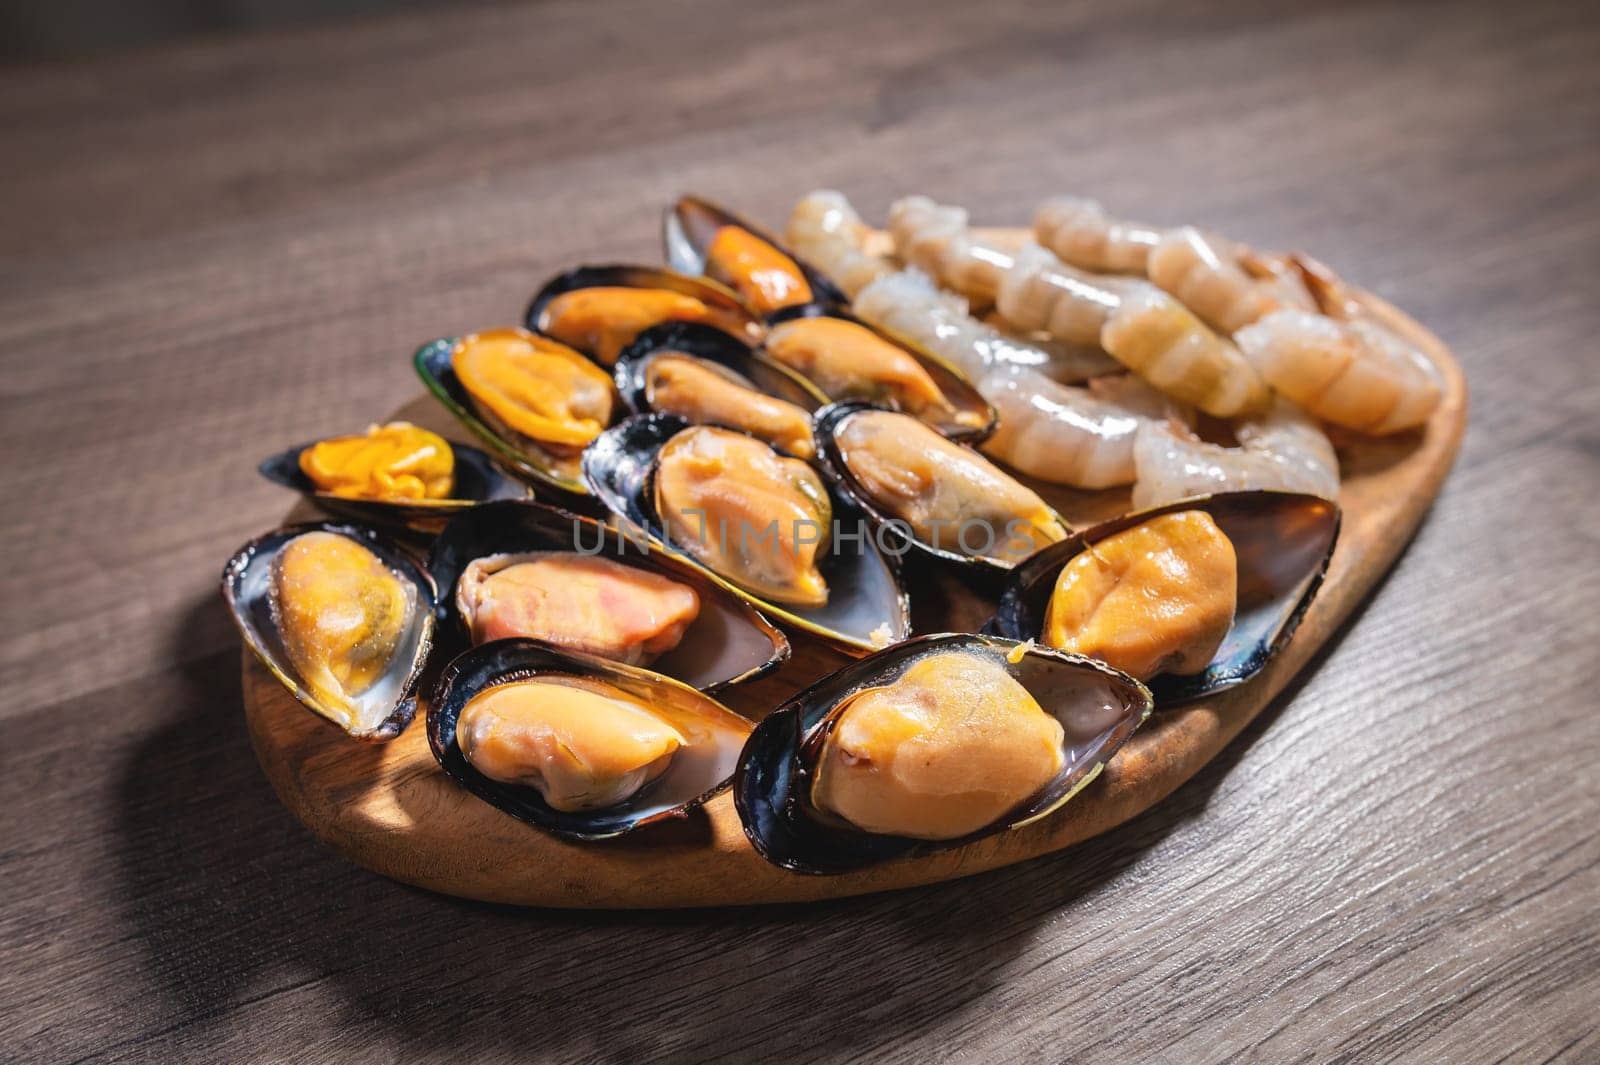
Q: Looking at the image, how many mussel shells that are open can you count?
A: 13